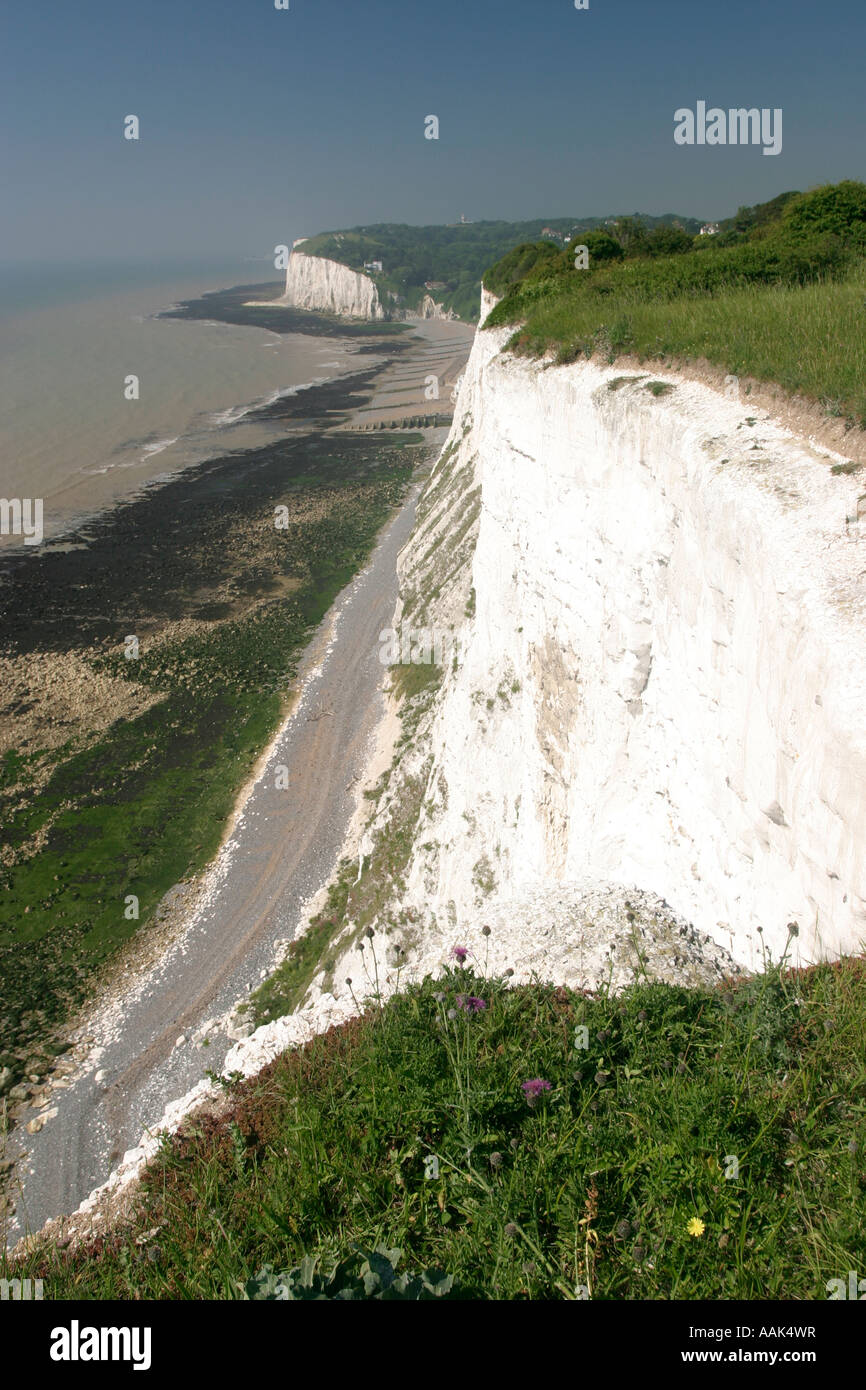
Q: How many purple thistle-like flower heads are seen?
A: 3